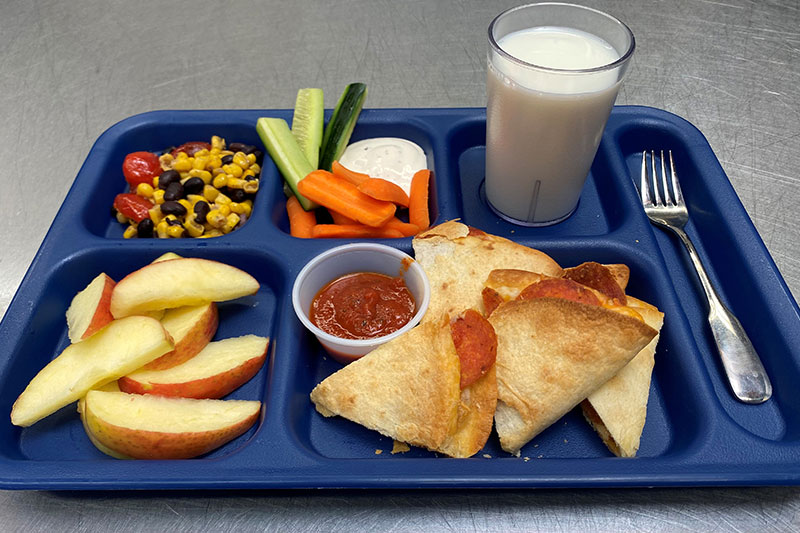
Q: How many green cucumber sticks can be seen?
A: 3